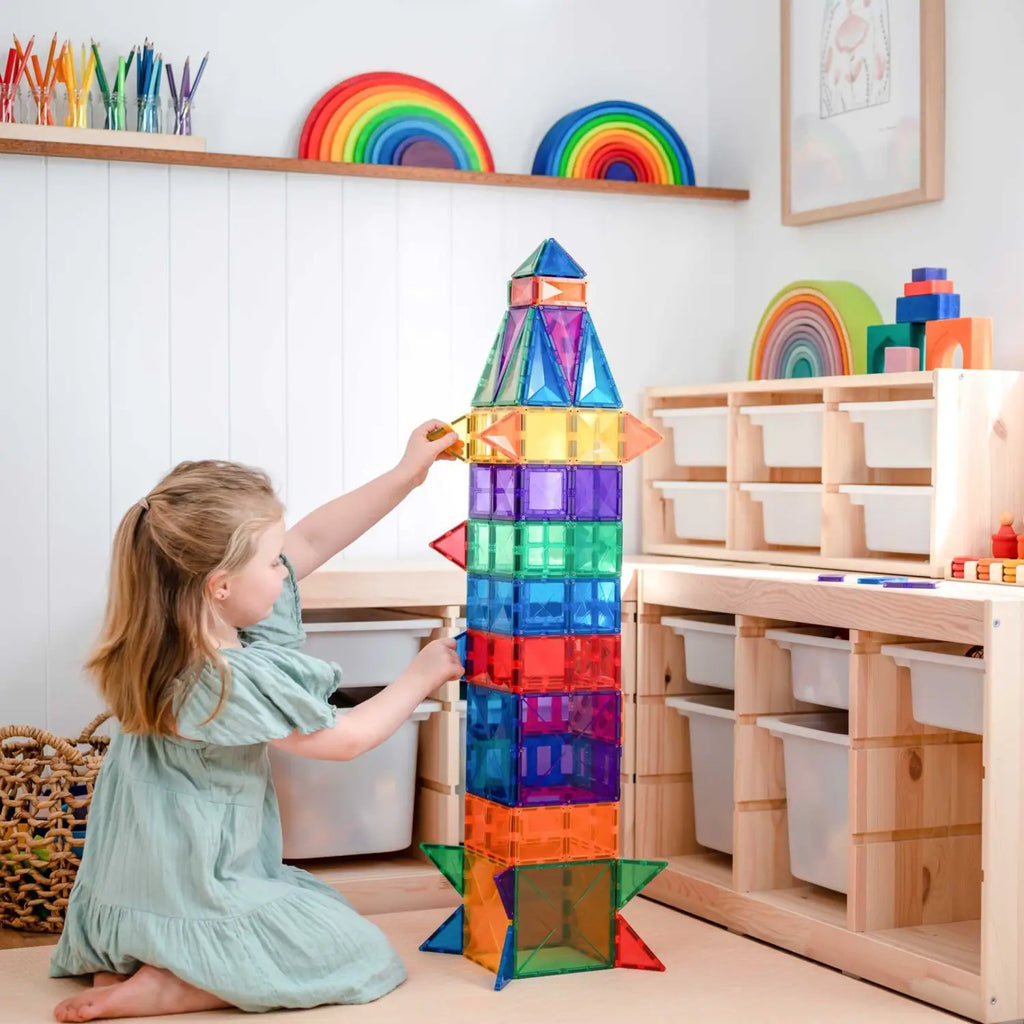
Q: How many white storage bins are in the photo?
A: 13